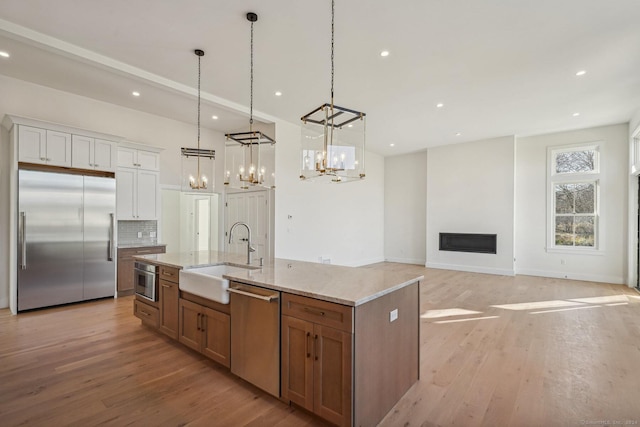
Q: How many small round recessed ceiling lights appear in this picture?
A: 11